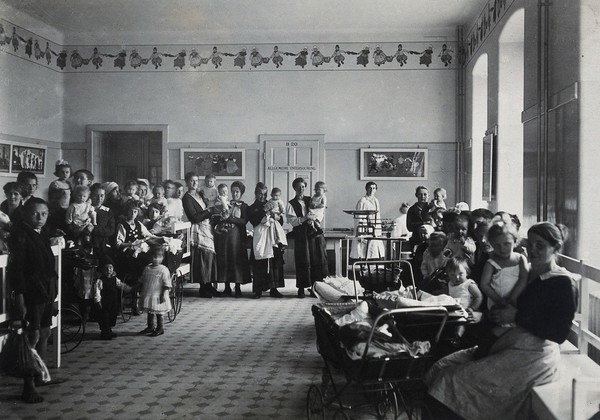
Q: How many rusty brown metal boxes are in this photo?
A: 0